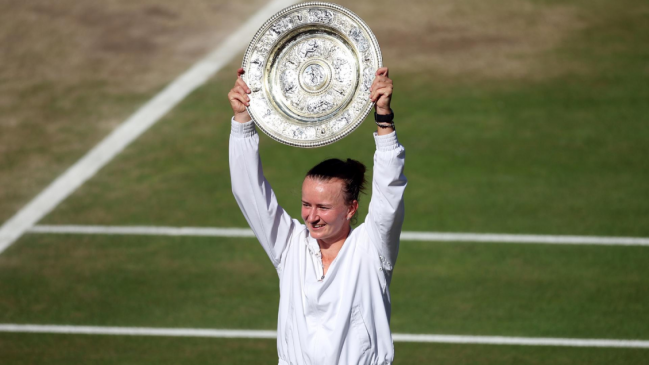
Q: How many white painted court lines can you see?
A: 3